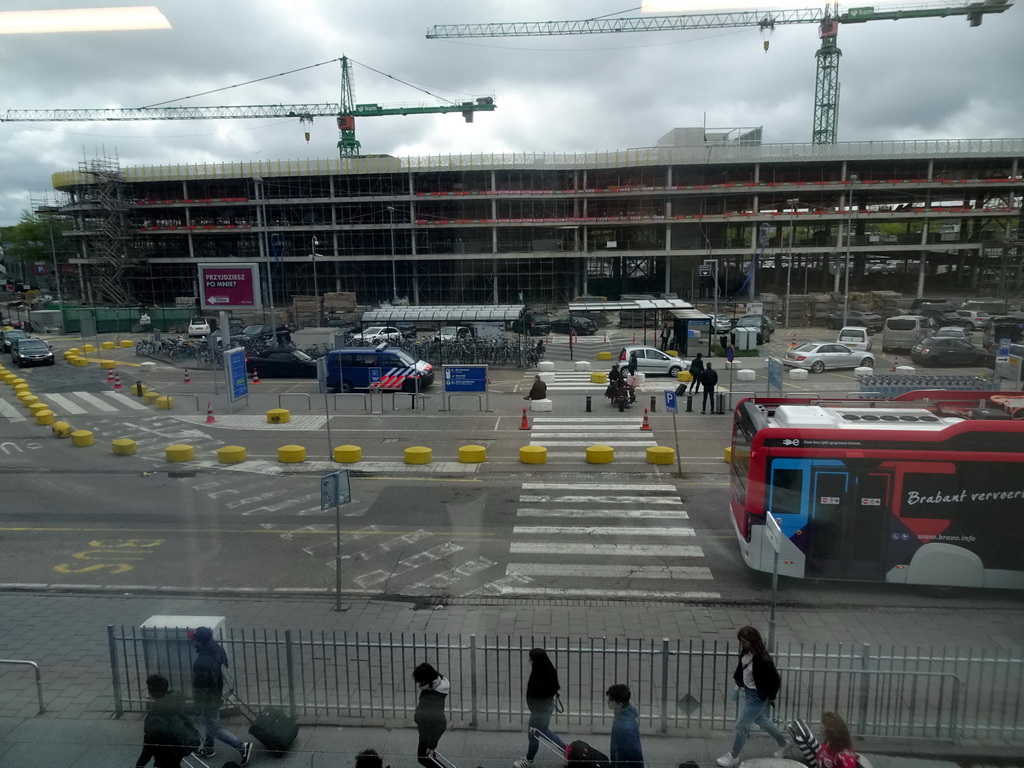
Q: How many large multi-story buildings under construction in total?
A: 1